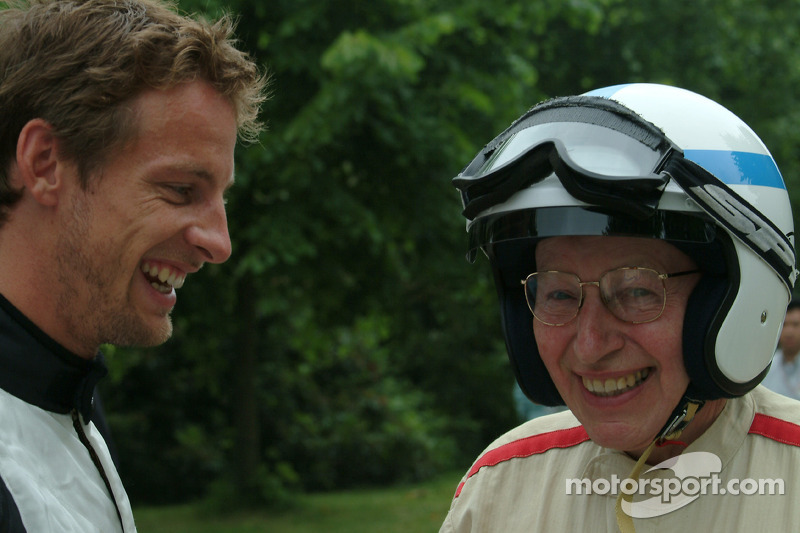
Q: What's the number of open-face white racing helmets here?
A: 1